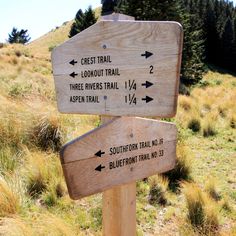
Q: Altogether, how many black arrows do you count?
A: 7